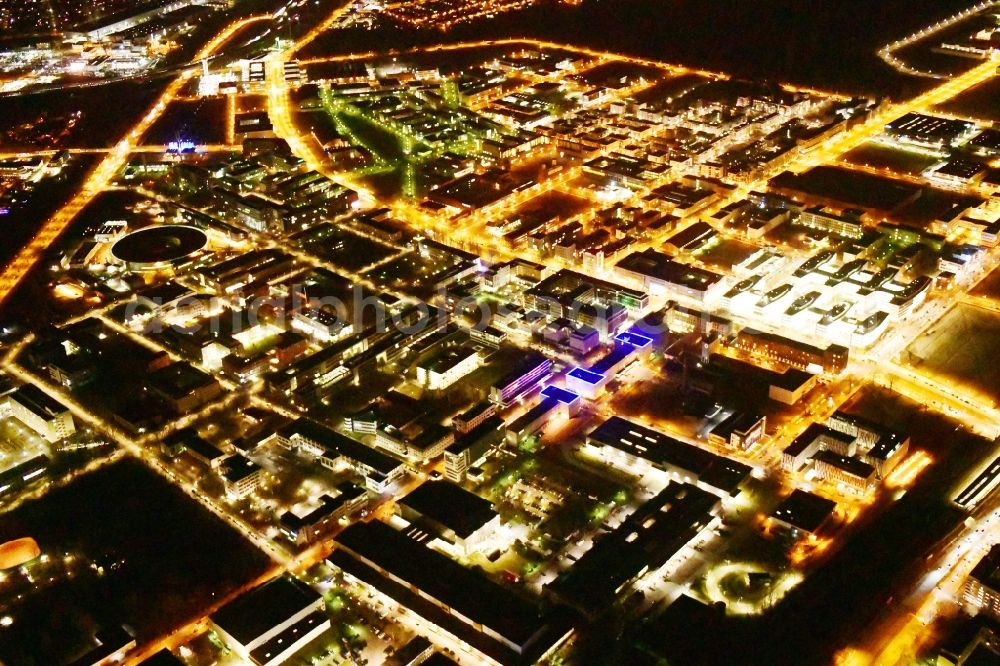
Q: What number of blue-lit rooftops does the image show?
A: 3